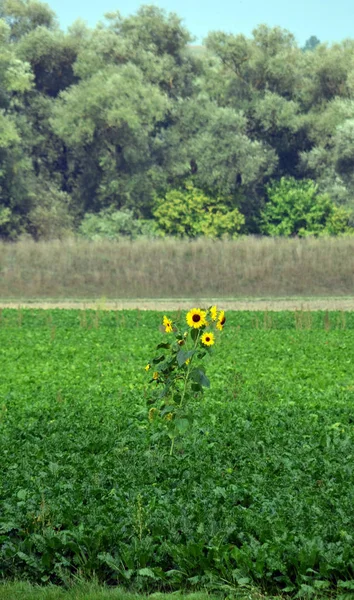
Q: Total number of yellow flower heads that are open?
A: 5